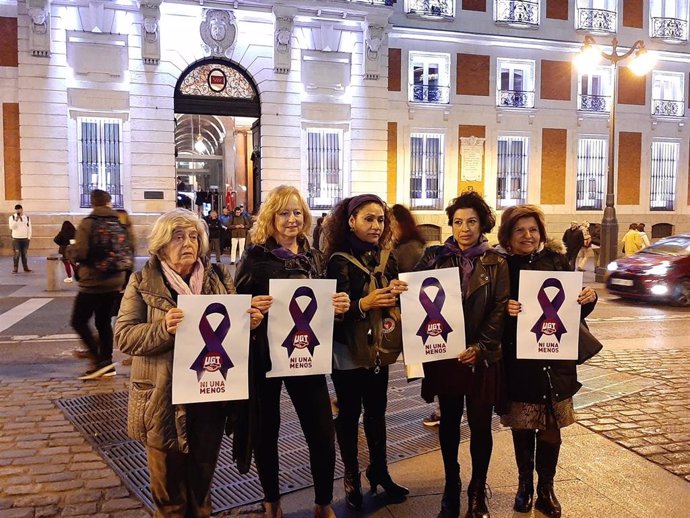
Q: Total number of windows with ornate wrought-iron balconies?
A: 8